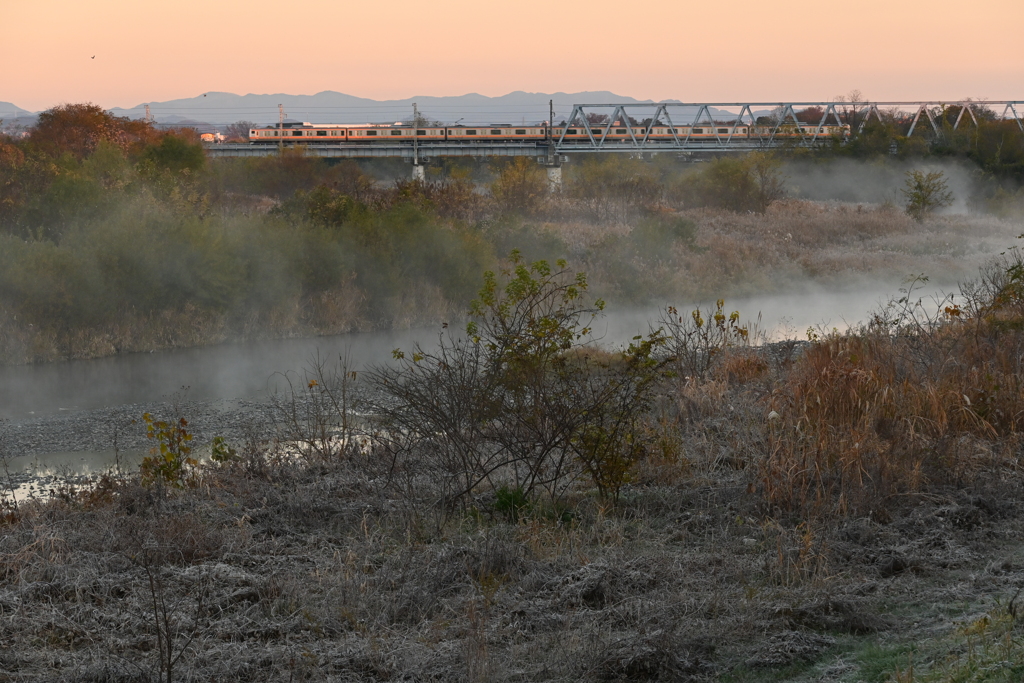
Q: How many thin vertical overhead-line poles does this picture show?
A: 4